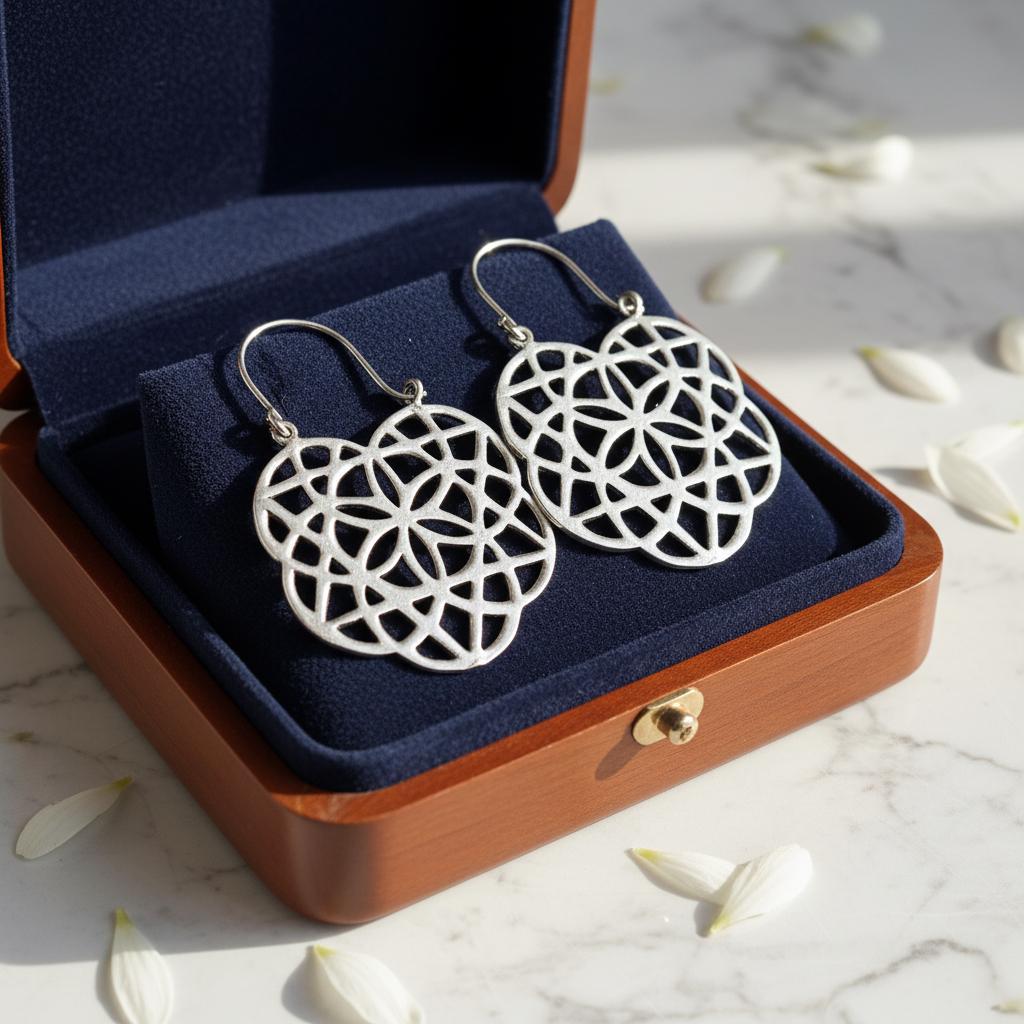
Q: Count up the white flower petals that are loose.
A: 12